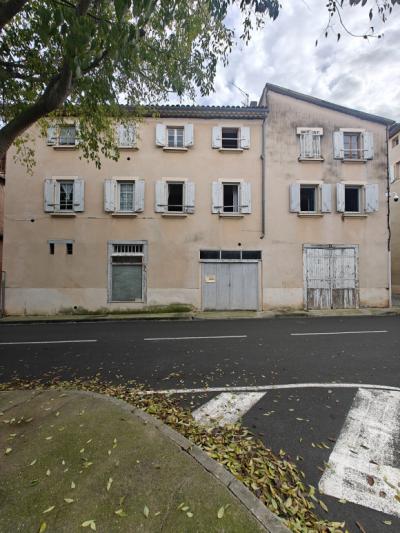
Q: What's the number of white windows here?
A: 12